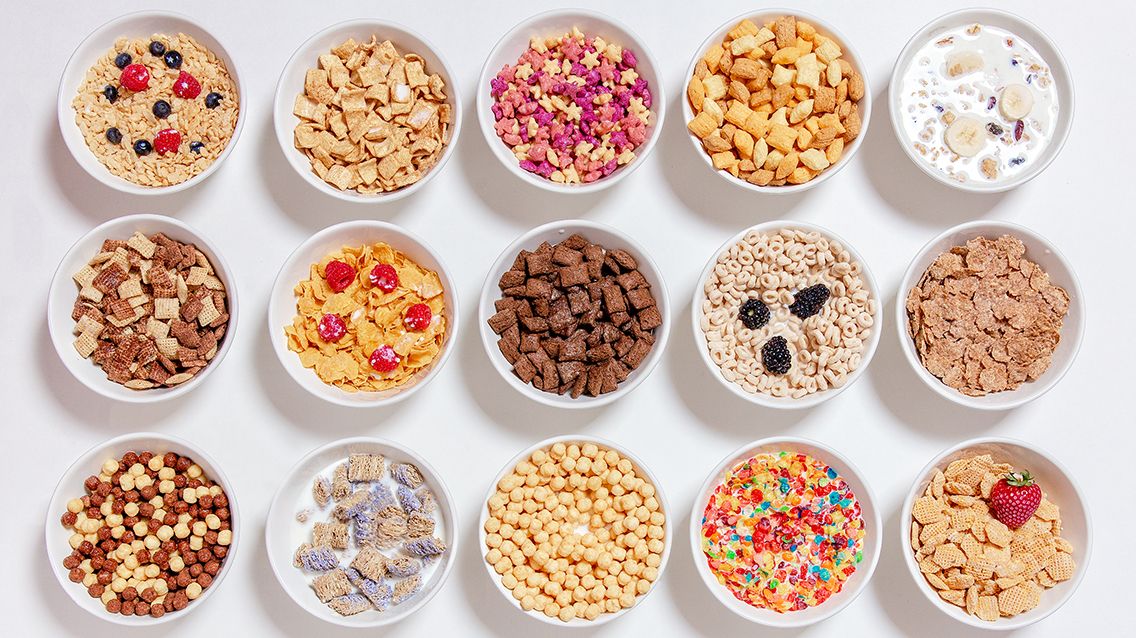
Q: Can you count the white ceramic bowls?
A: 15